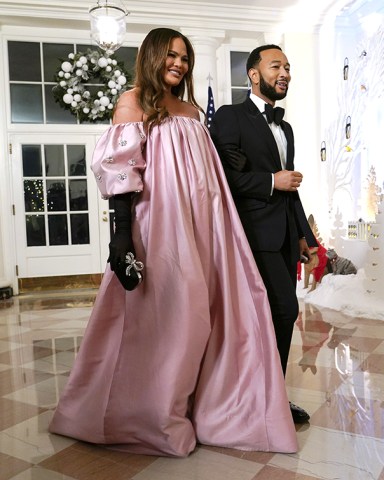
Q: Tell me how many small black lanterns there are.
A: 3